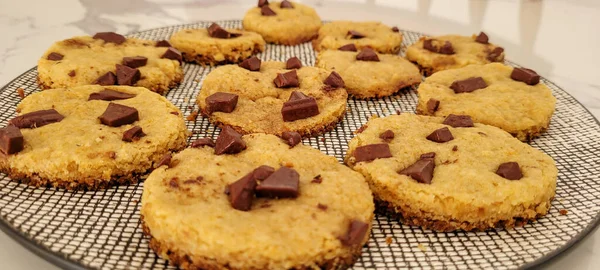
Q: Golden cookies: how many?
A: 11